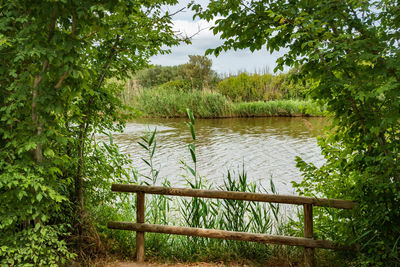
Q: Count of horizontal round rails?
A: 2